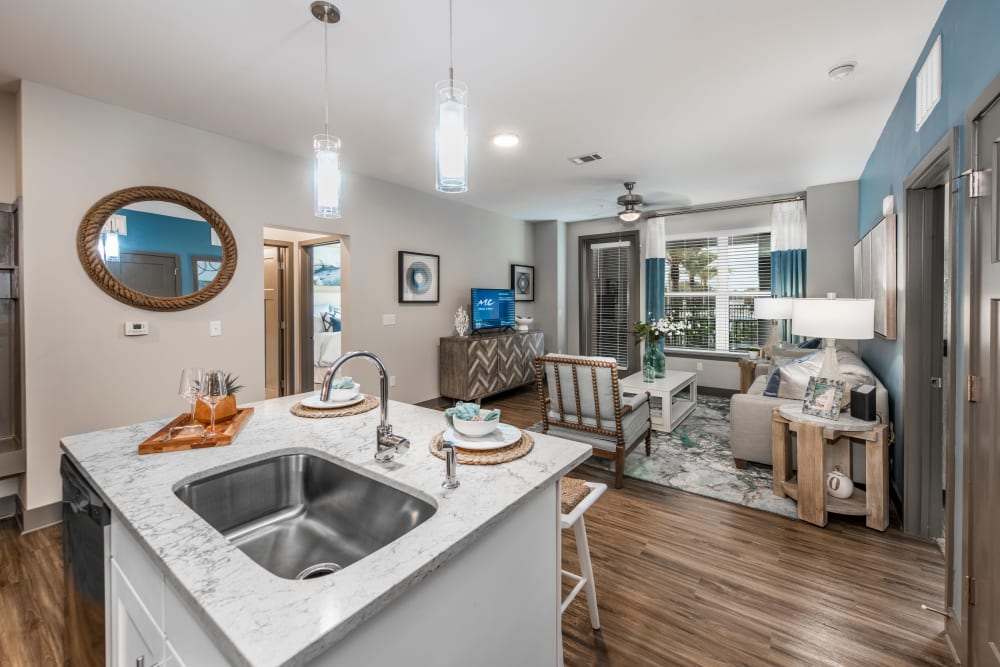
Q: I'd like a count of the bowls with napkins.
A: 2